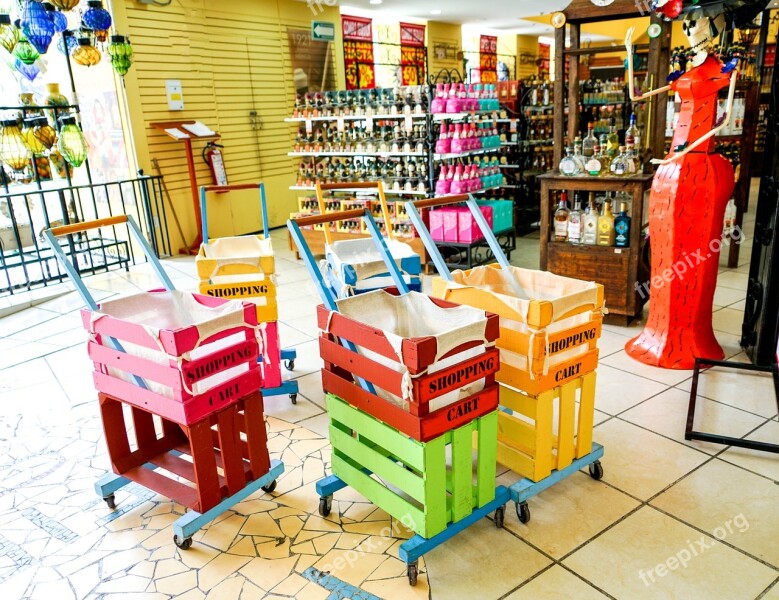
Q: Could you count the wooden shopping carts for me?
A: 5